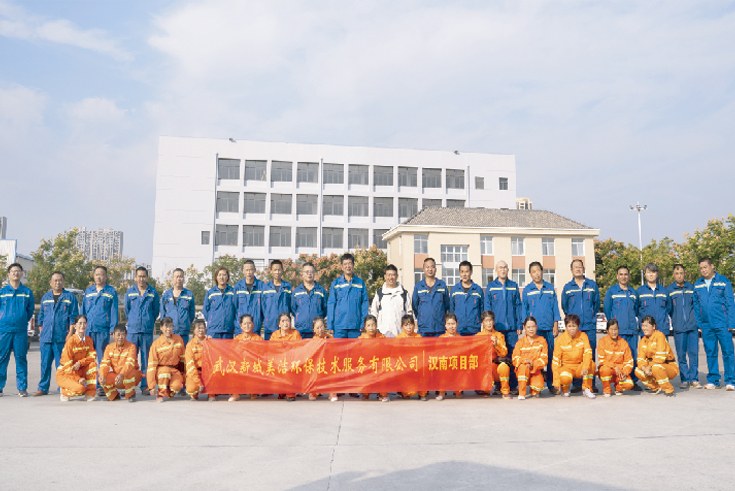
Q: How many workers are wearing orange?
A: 15